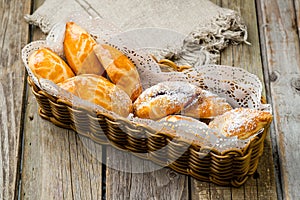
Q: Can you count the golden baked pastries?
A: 8